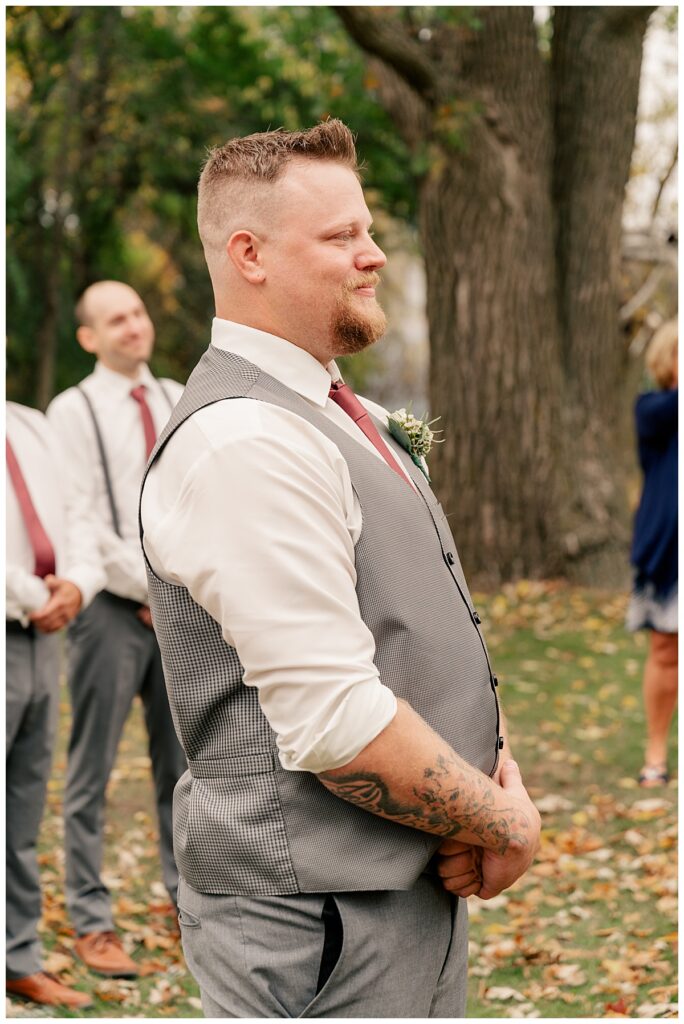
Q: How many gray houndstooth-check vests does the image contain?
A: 1